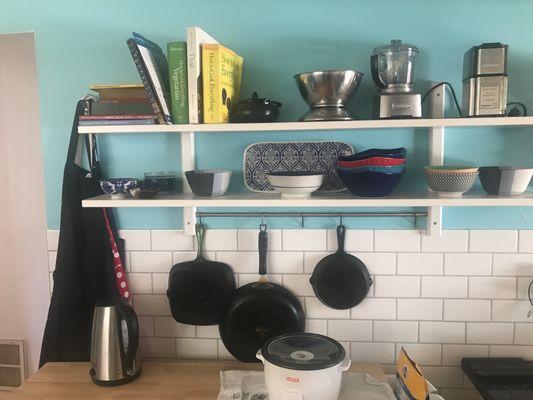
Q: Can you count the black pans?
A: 3